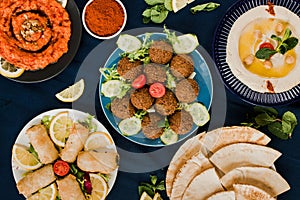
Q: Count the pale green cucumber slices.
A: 6